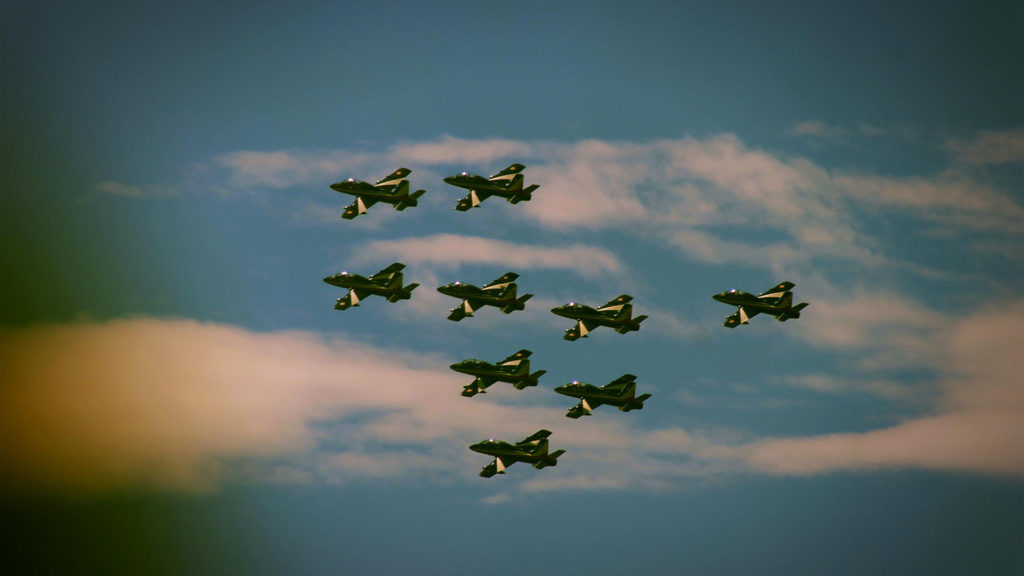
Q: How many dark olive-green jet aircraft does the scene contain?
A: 9